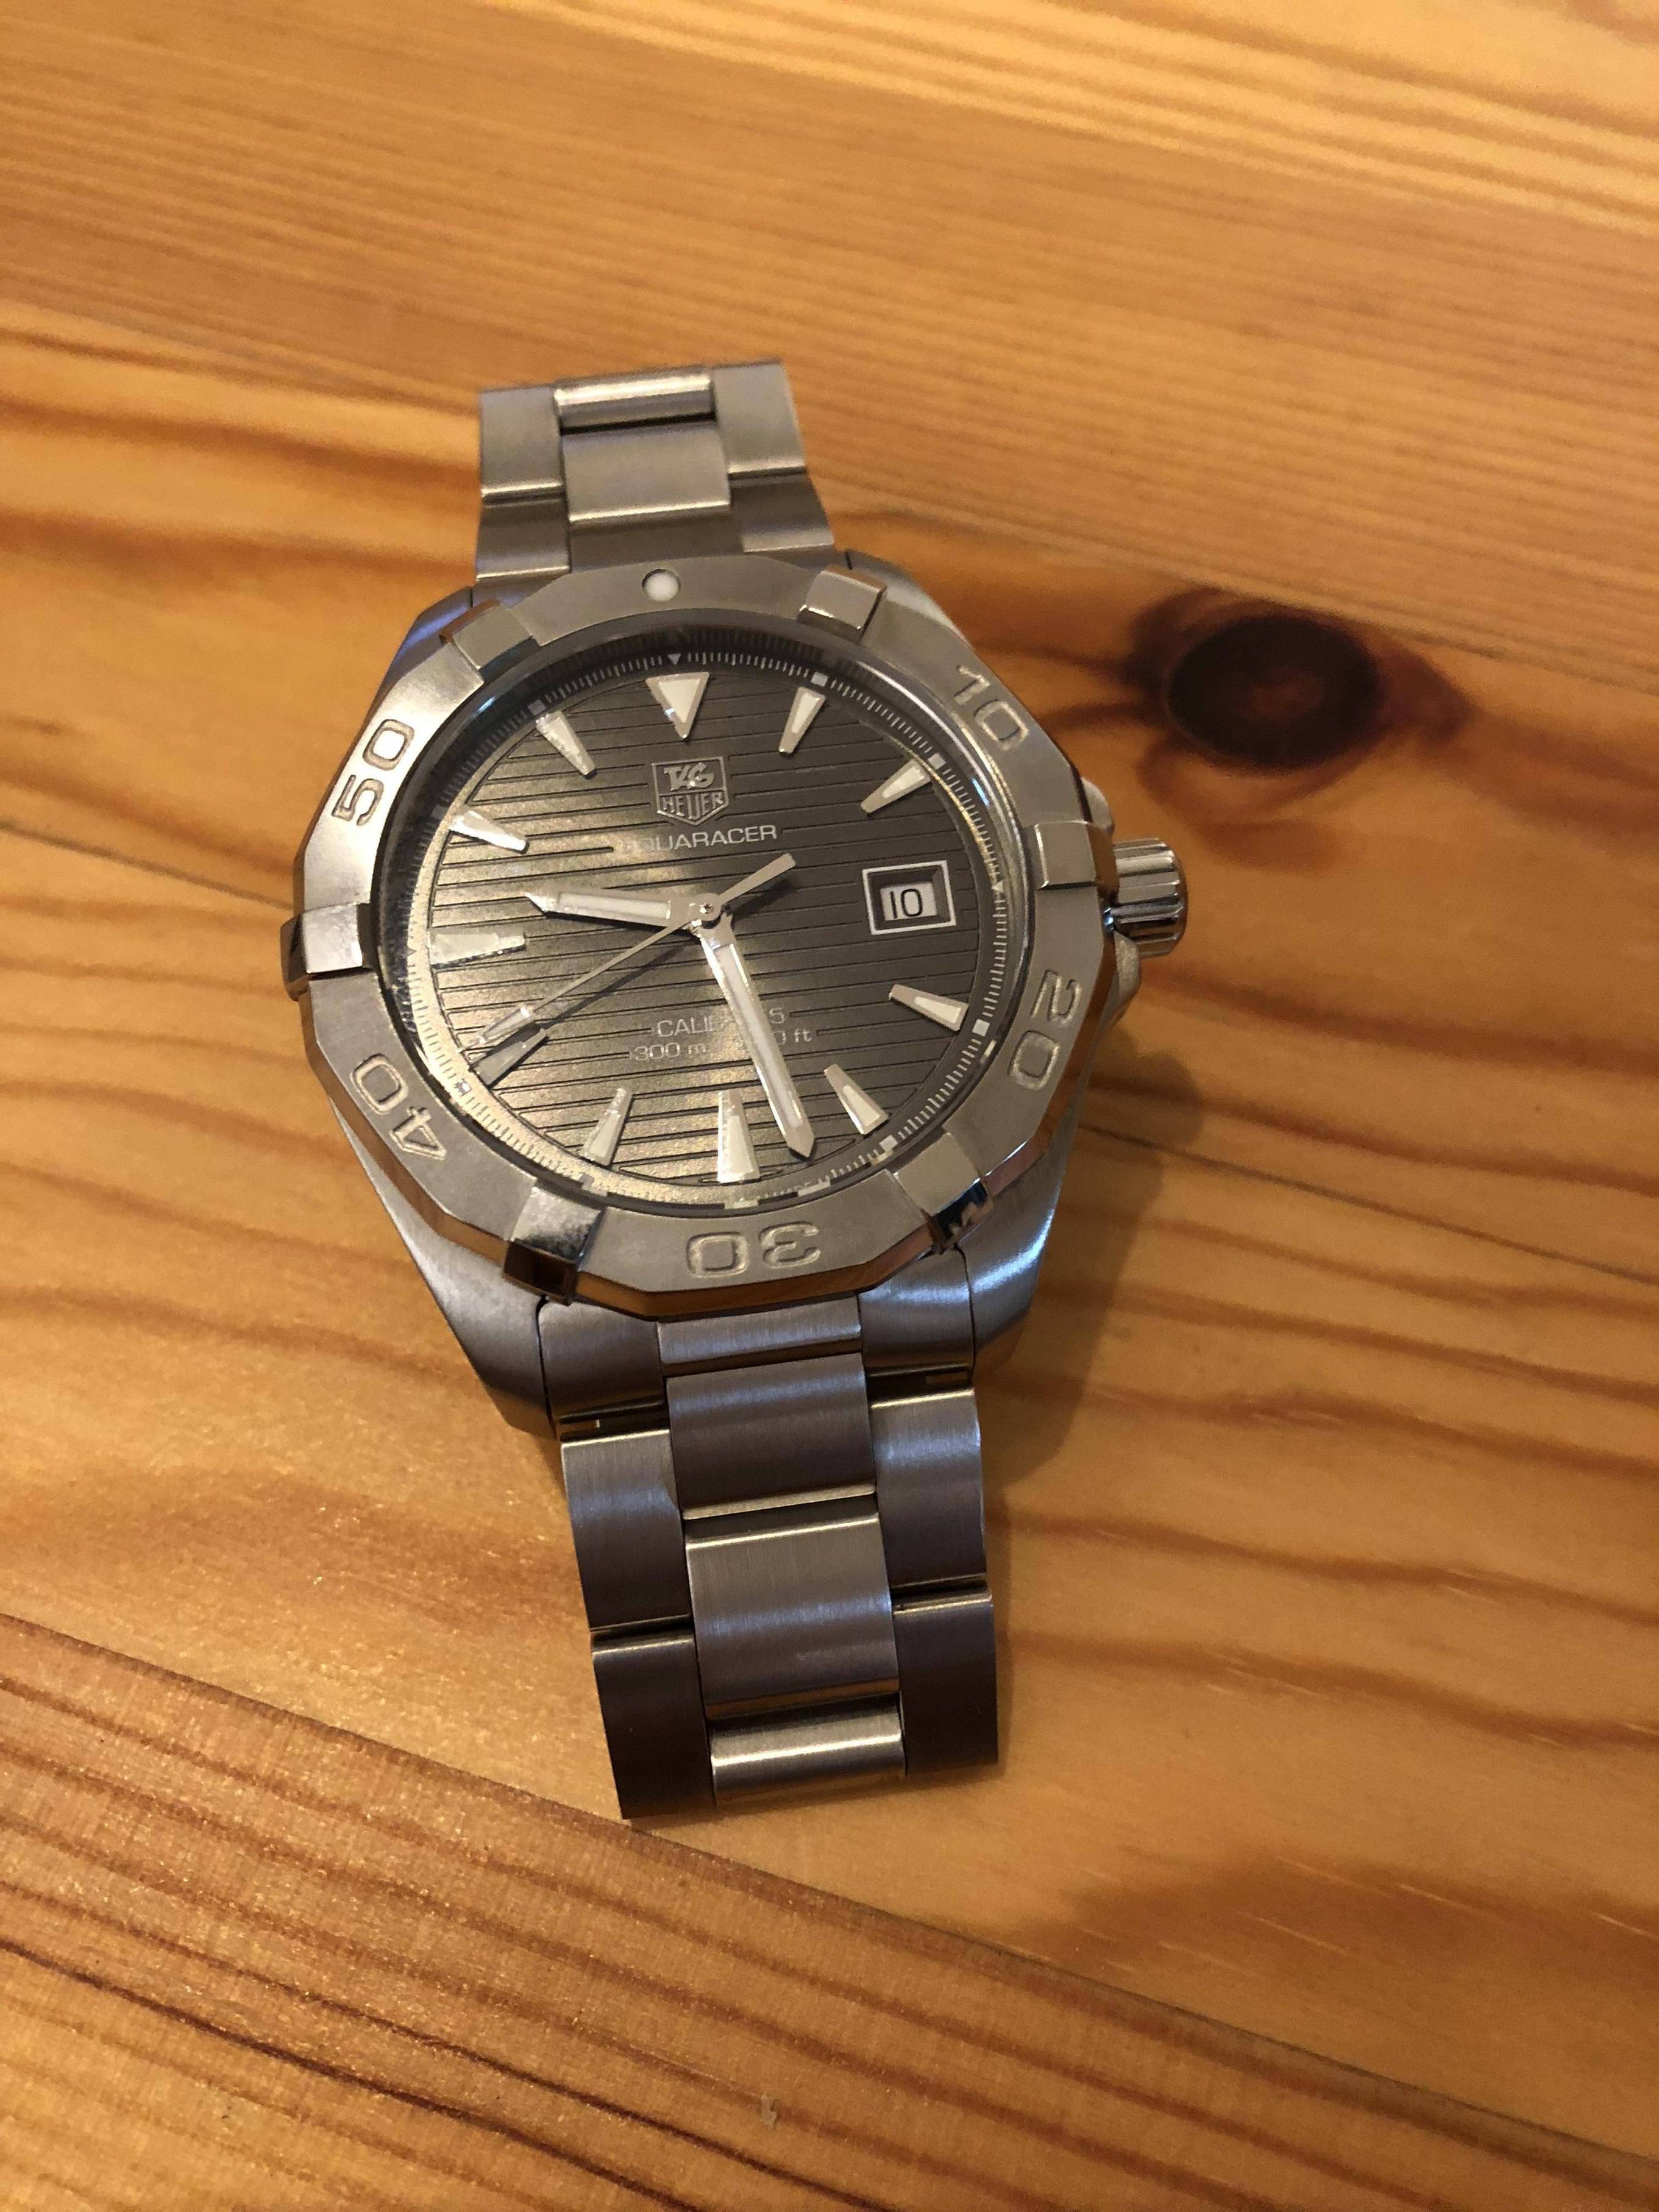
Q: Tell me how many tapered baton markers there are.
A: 10